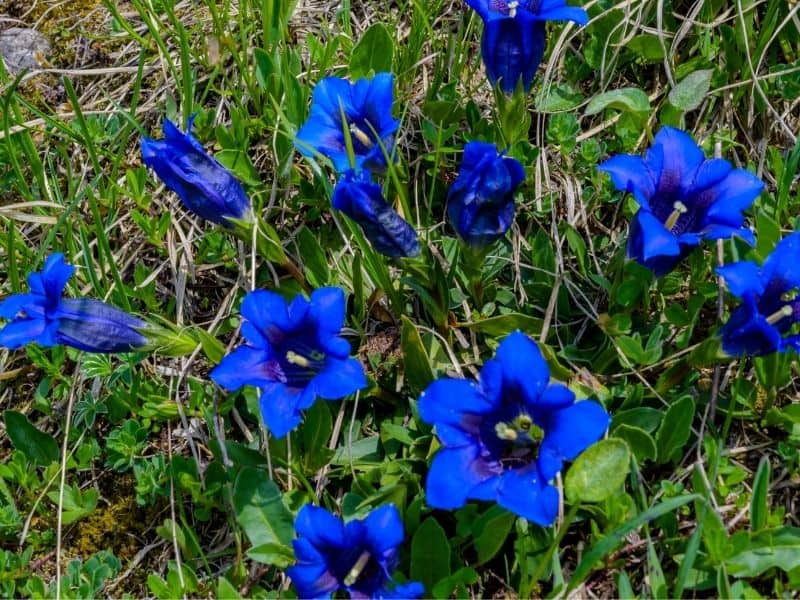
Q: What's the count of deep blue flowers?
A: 11